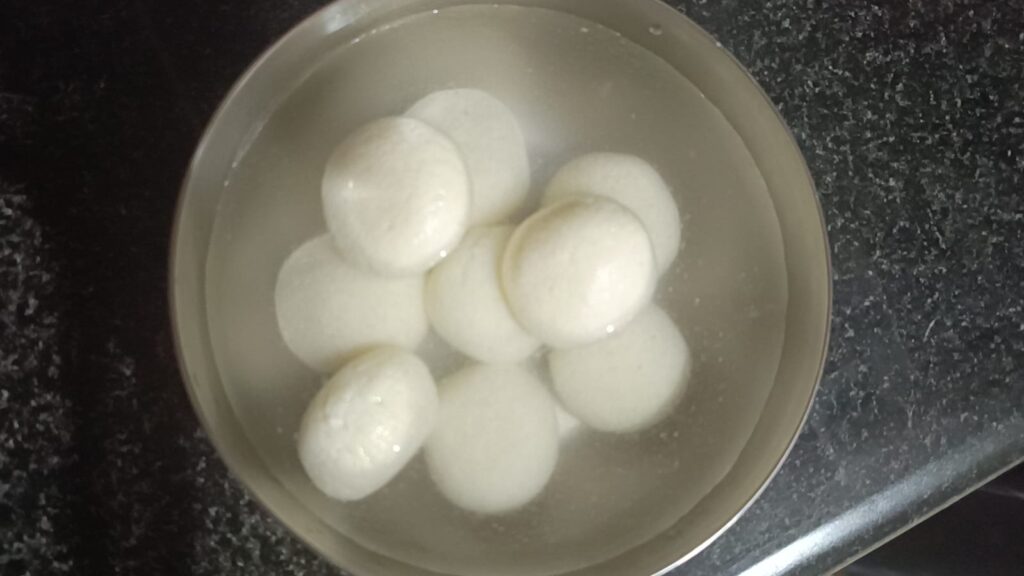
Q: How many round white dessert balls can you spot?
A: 9